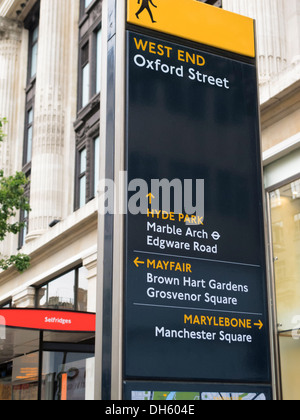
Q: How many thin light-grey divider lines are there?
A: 2